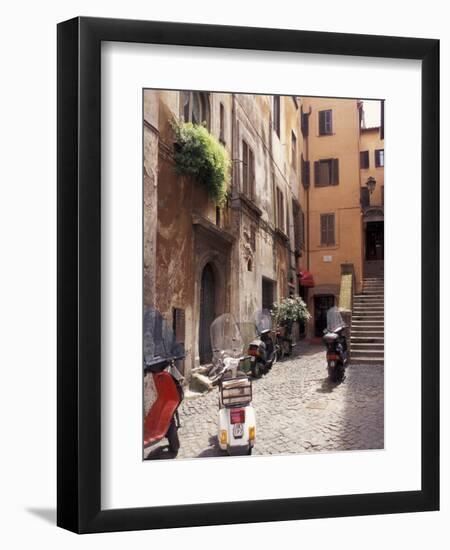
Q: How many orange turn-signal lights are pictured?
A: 2